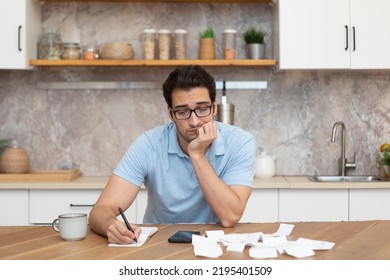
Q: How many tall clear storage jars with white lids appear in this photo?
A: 4